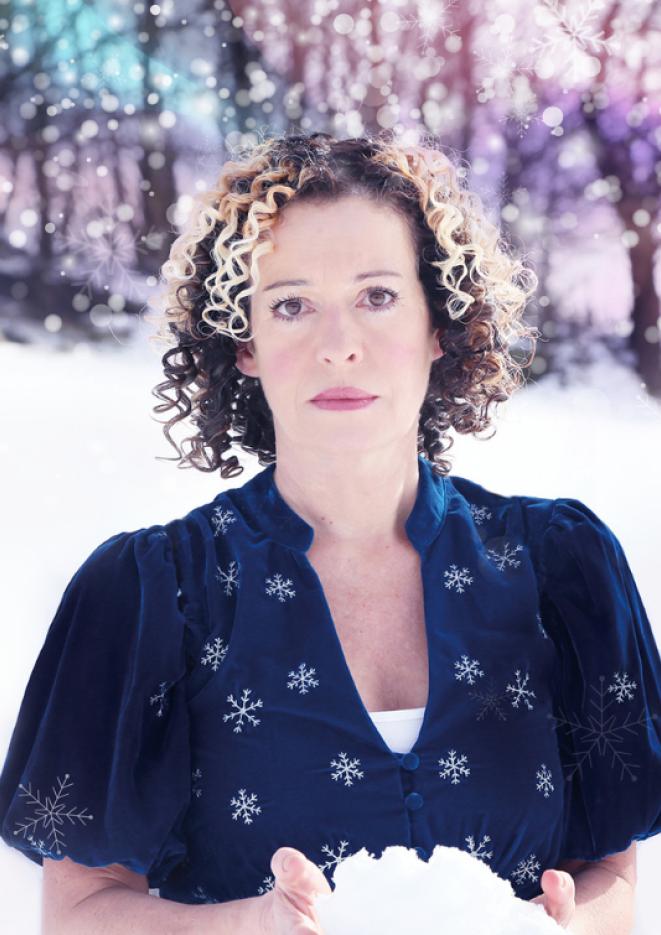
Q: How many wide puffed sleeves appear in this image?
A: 2